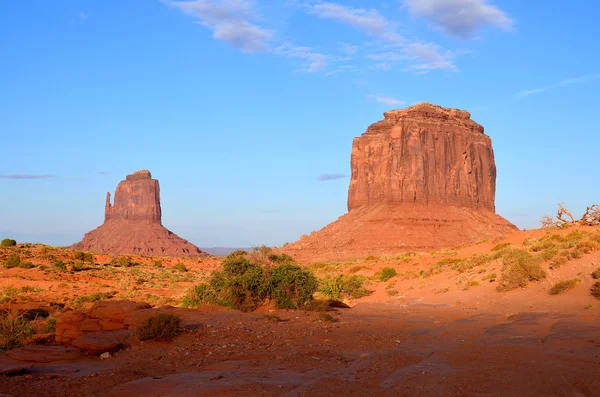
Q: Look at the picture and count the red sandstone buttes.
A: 2